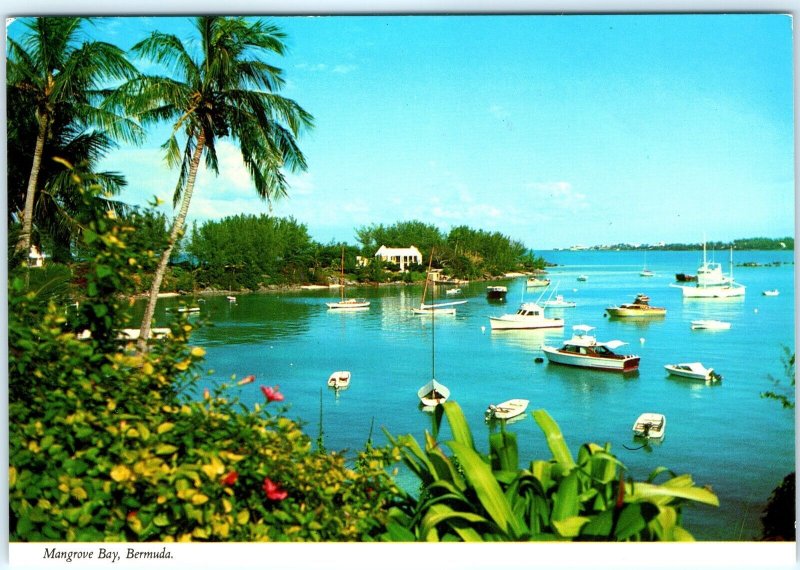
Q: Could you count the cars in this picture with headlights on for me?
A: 0